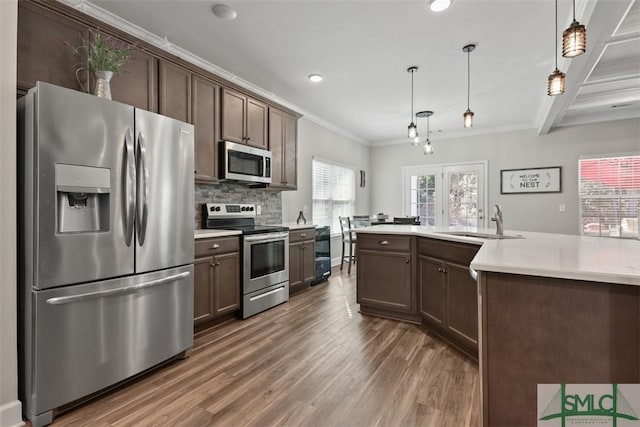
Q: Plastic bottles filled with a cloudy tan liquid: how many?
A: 0